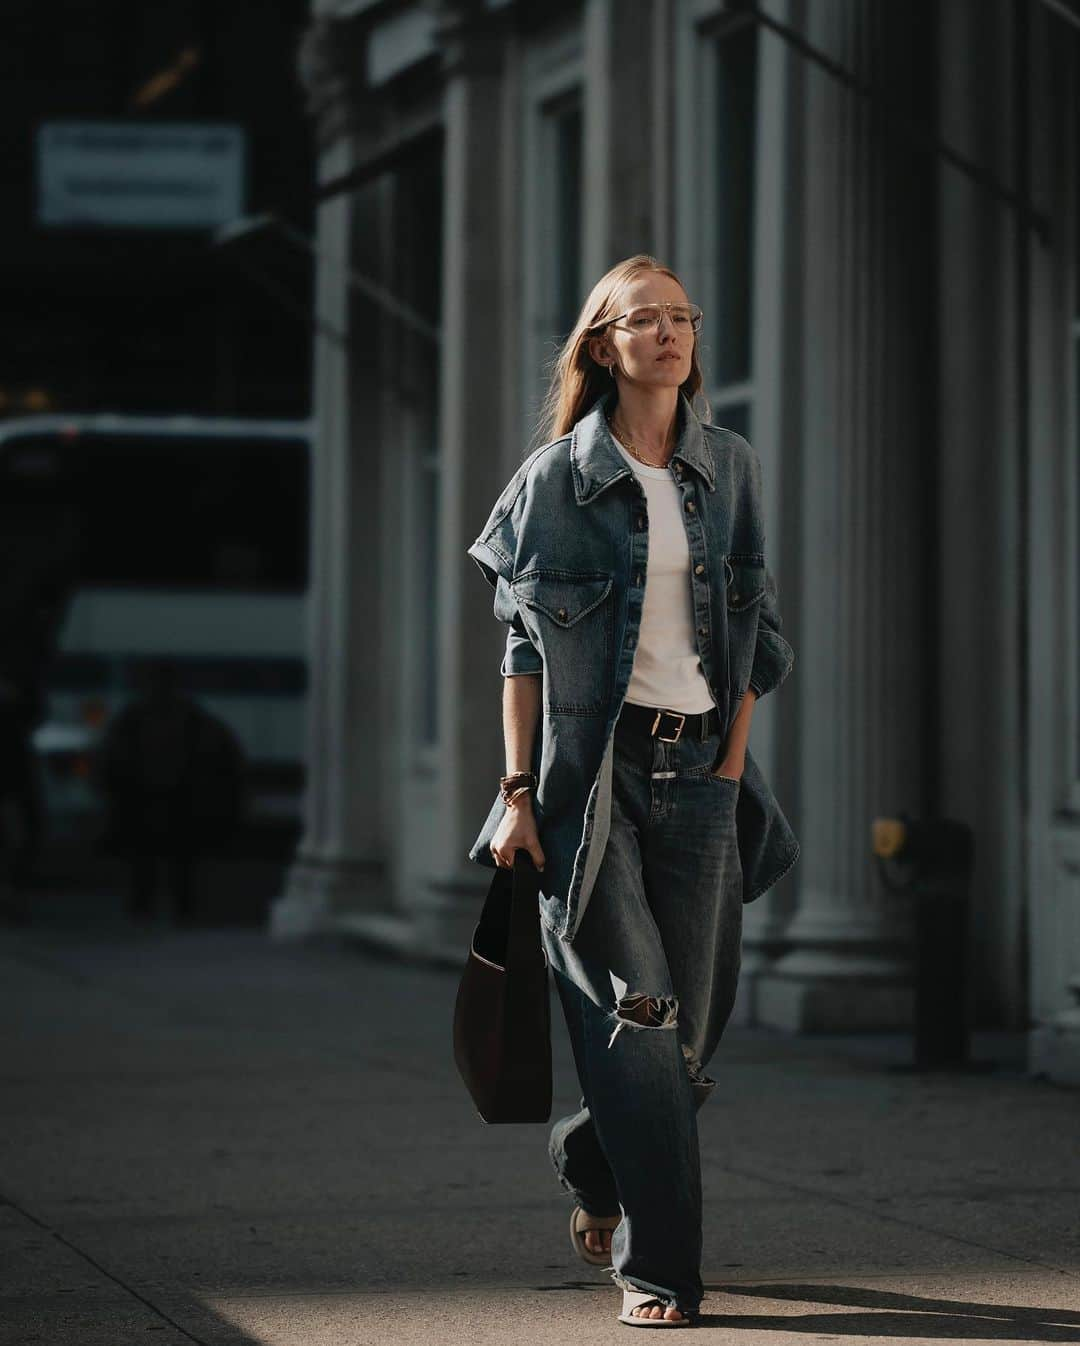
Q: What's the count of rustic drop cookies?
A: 0